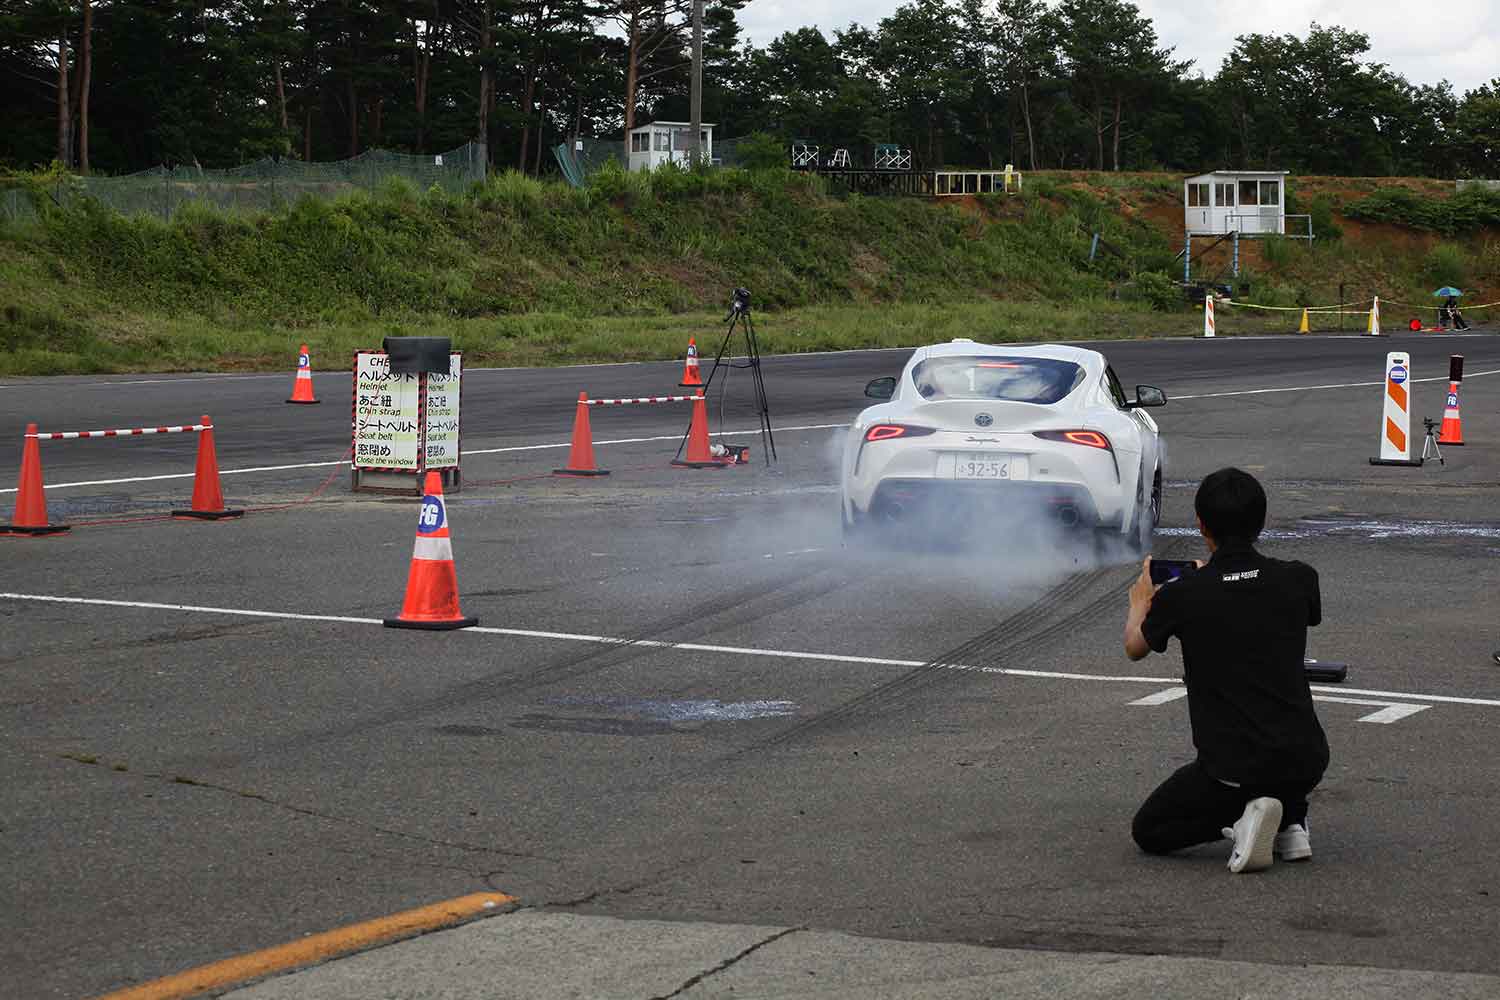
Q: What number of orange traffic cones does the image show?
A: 8